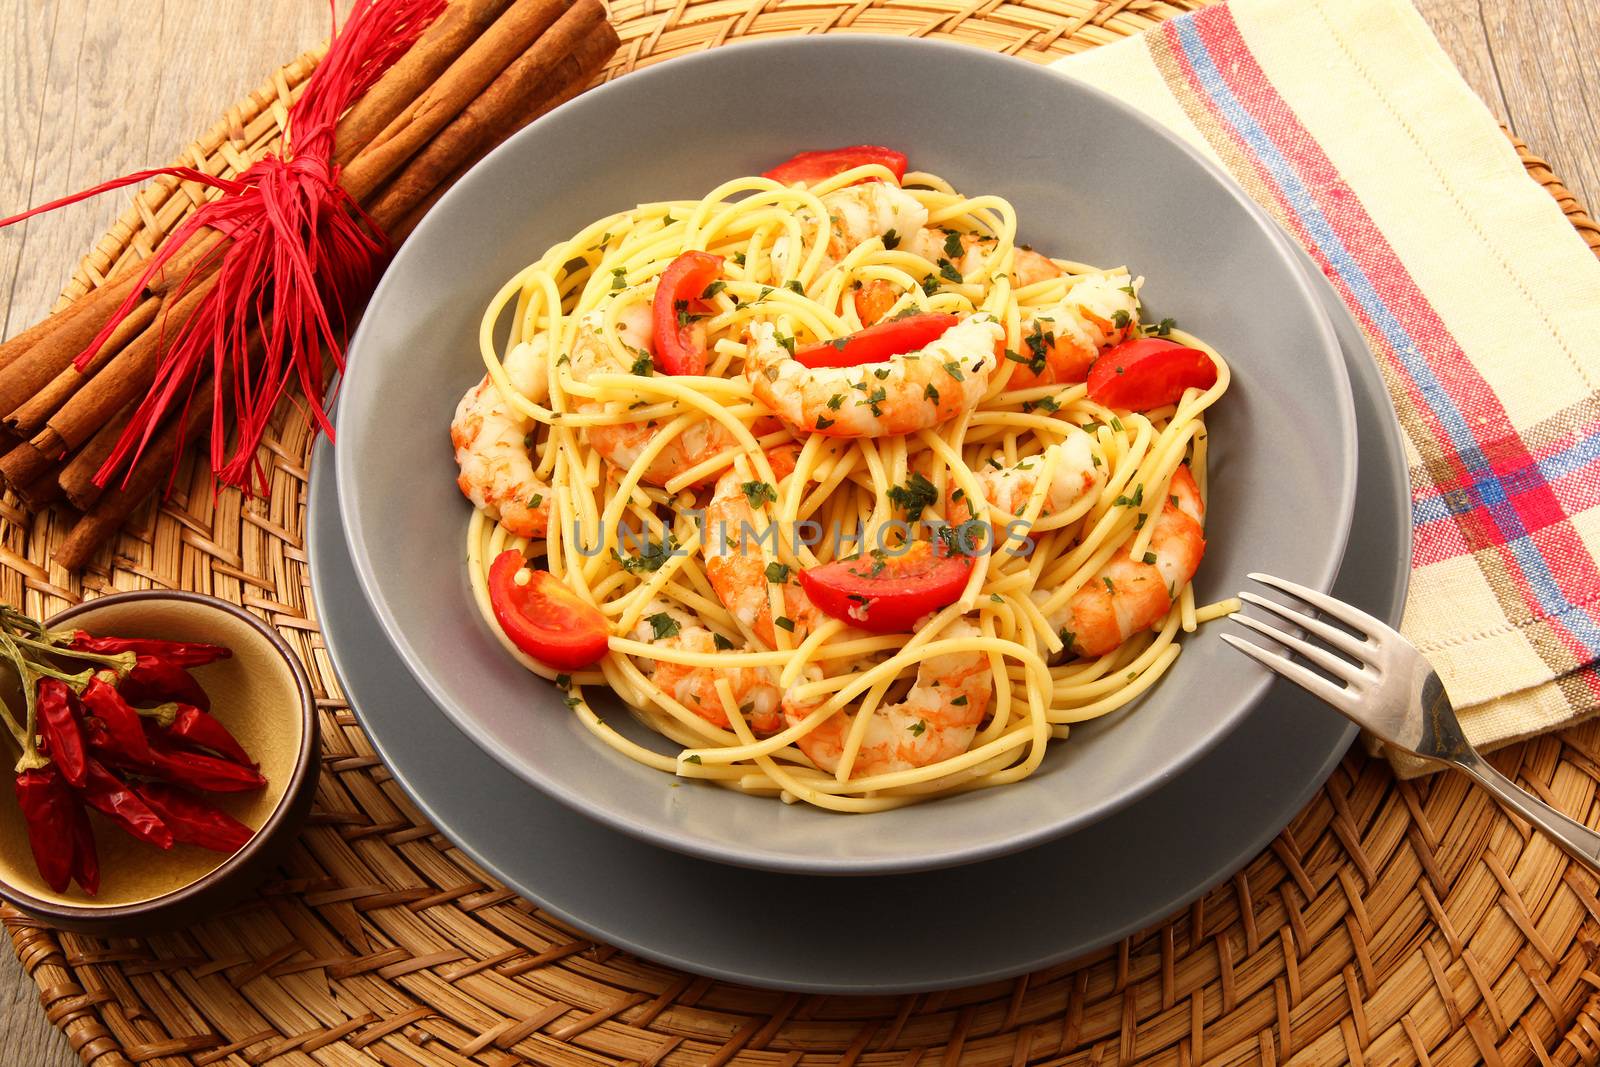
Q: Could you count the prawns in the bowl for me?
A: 11